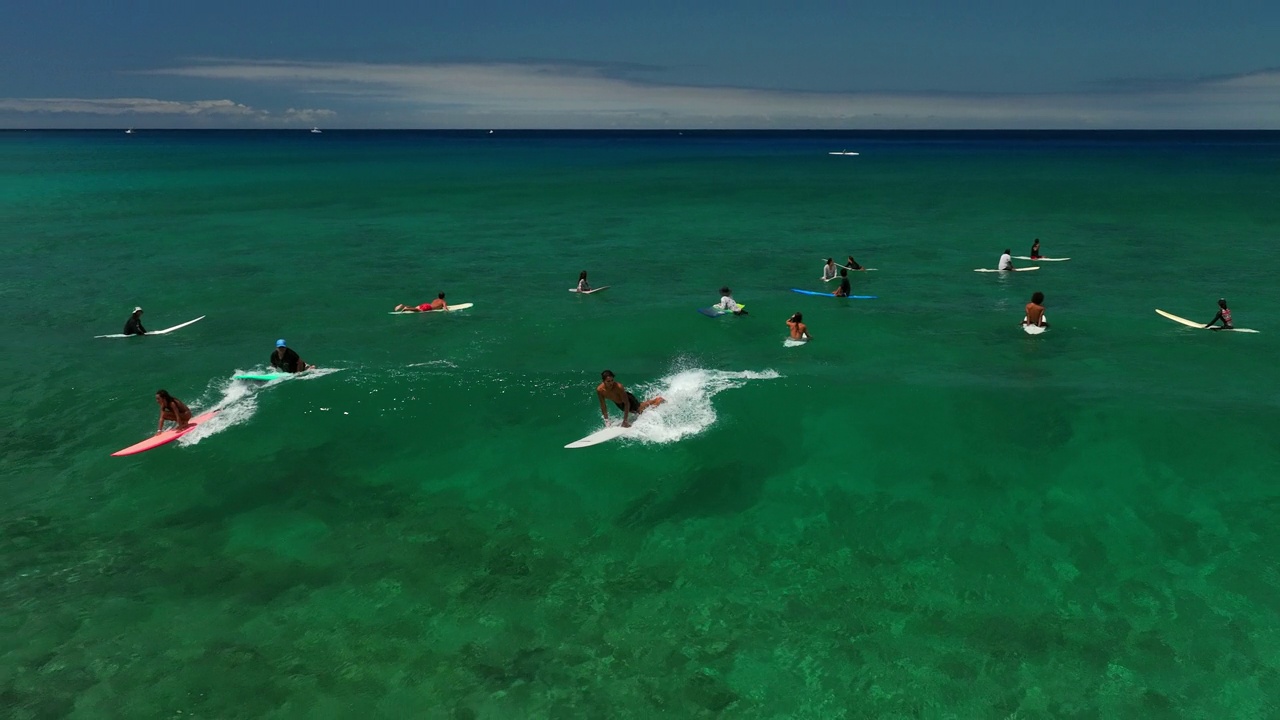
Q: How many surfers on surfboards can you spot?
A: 15